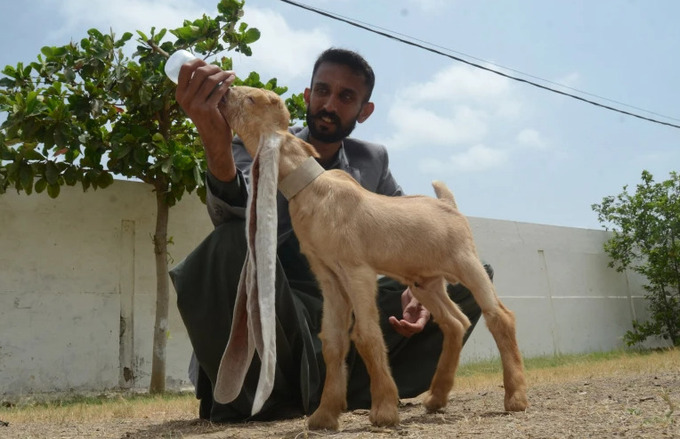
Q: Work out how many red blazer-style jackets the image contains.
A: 0